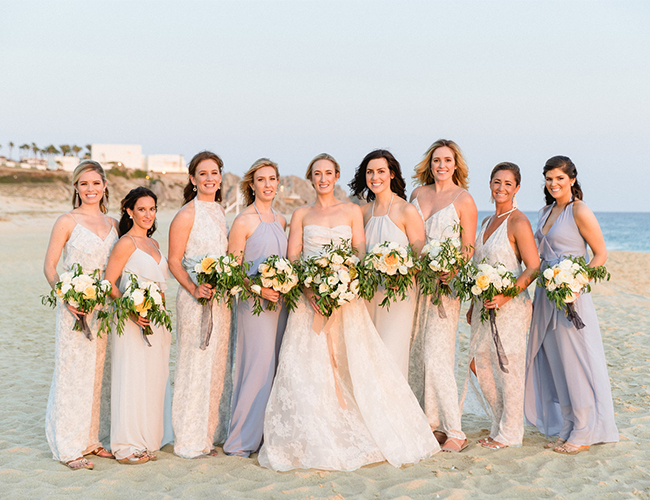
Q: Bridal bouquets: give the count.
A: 9